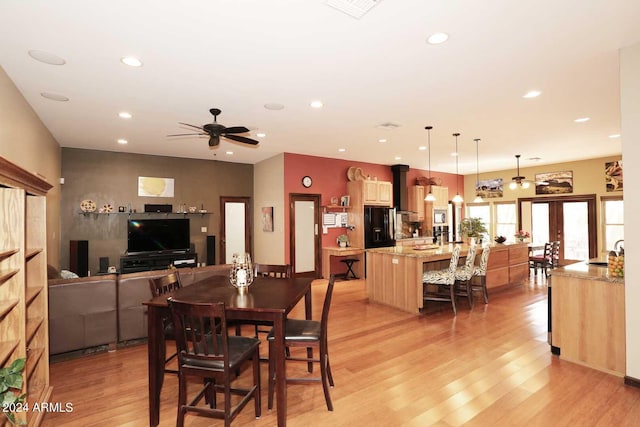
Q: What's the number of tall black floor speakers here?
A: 2